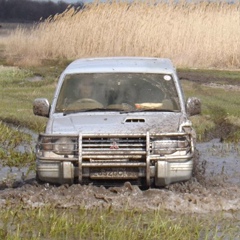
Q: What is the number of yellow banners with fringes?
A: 0